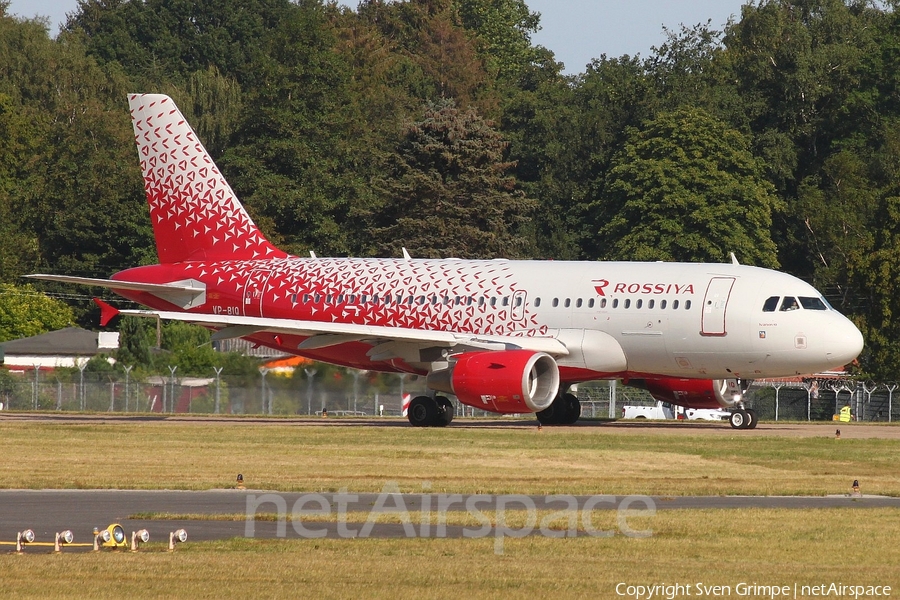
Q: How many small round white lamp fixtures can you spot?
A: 5